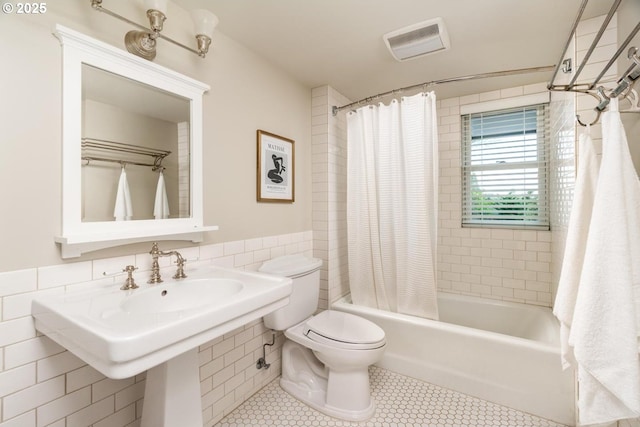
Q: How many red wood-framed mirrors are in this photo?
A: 0